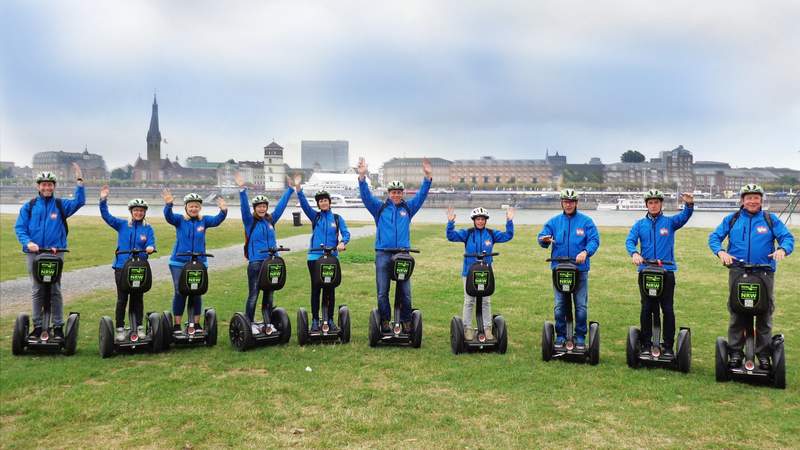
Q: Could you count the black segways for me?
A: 10